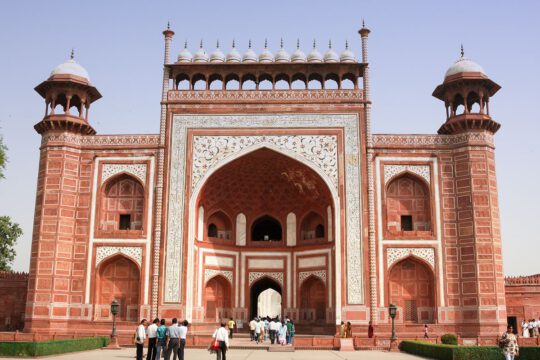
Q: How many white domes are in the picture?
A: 13